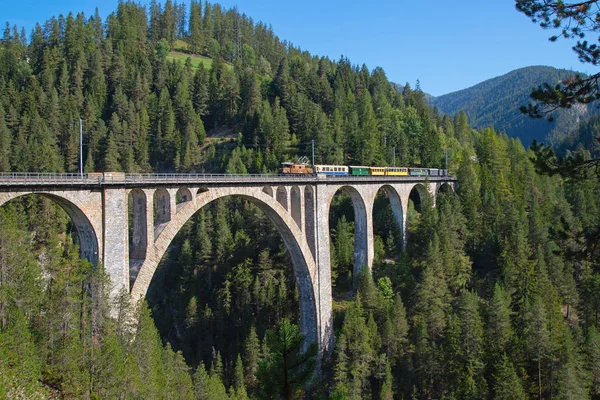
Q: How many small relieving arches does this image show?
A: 8